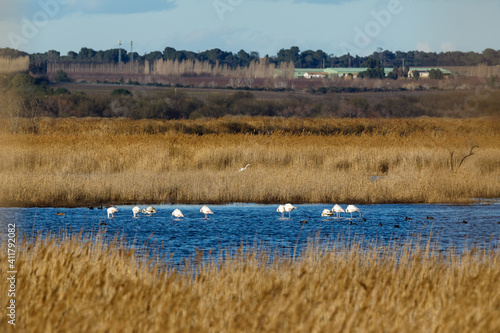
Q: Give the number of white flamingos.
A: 10